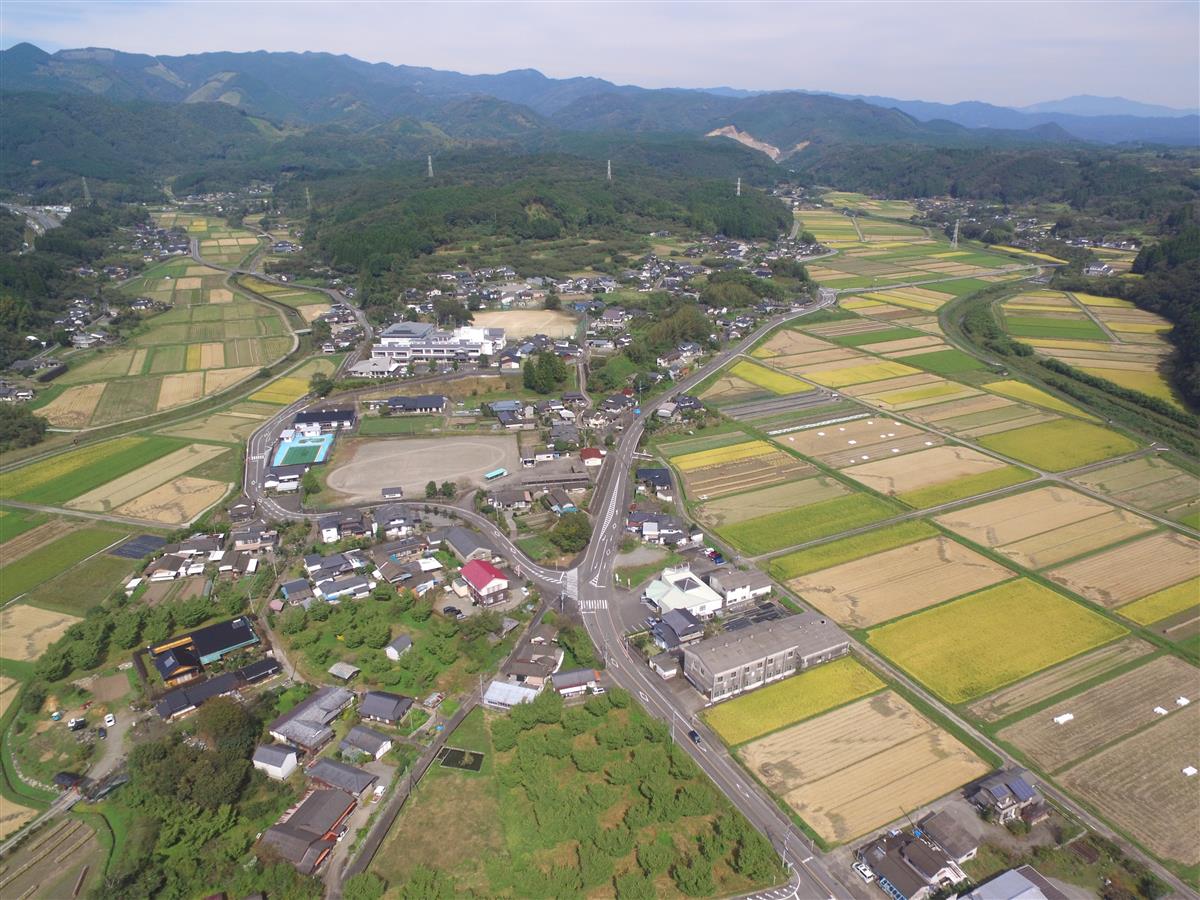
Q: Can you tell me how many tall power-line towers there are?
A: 6